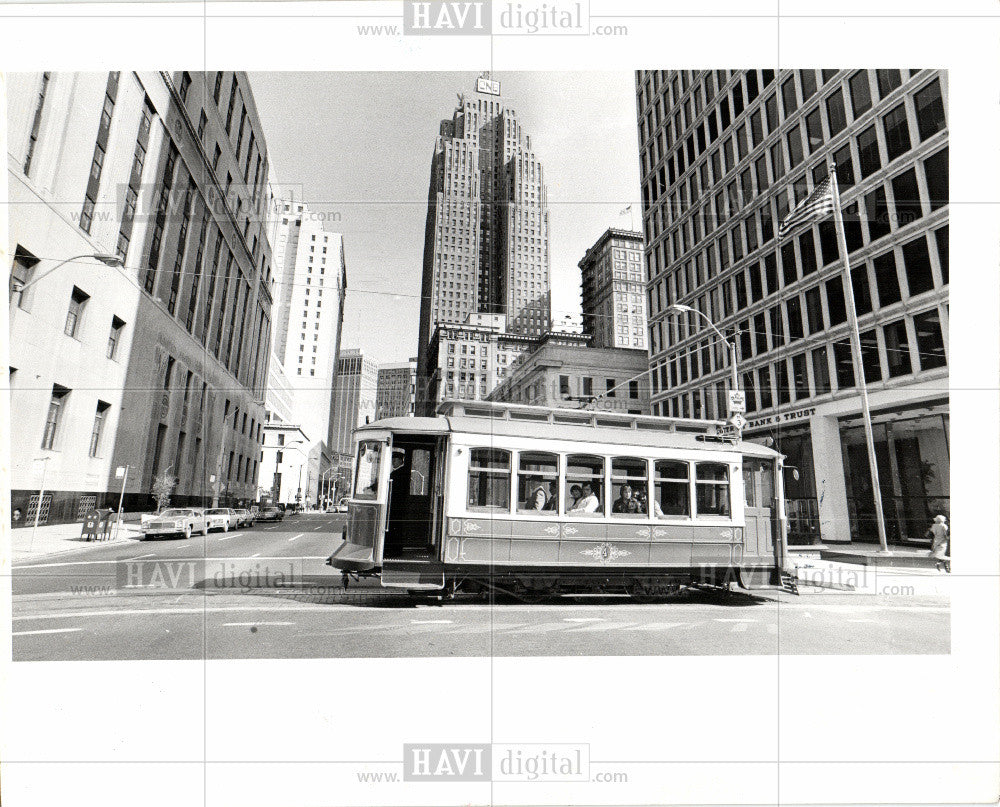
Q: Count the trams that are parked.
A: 1